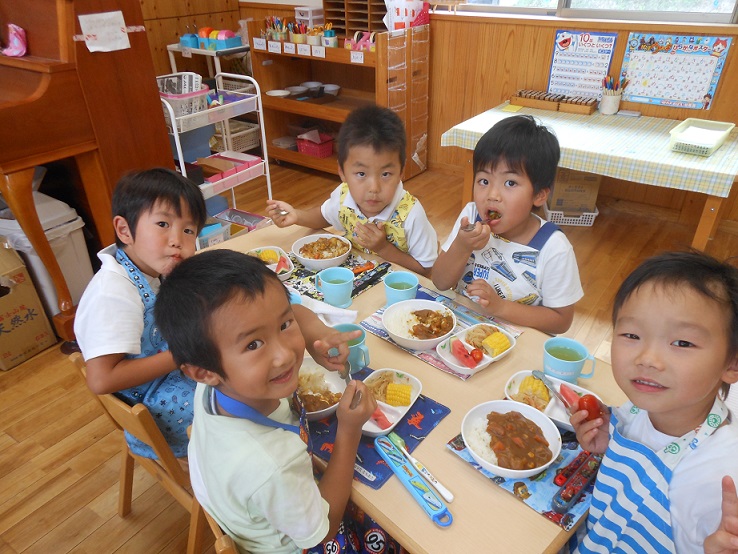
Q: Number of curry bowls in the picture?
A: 4